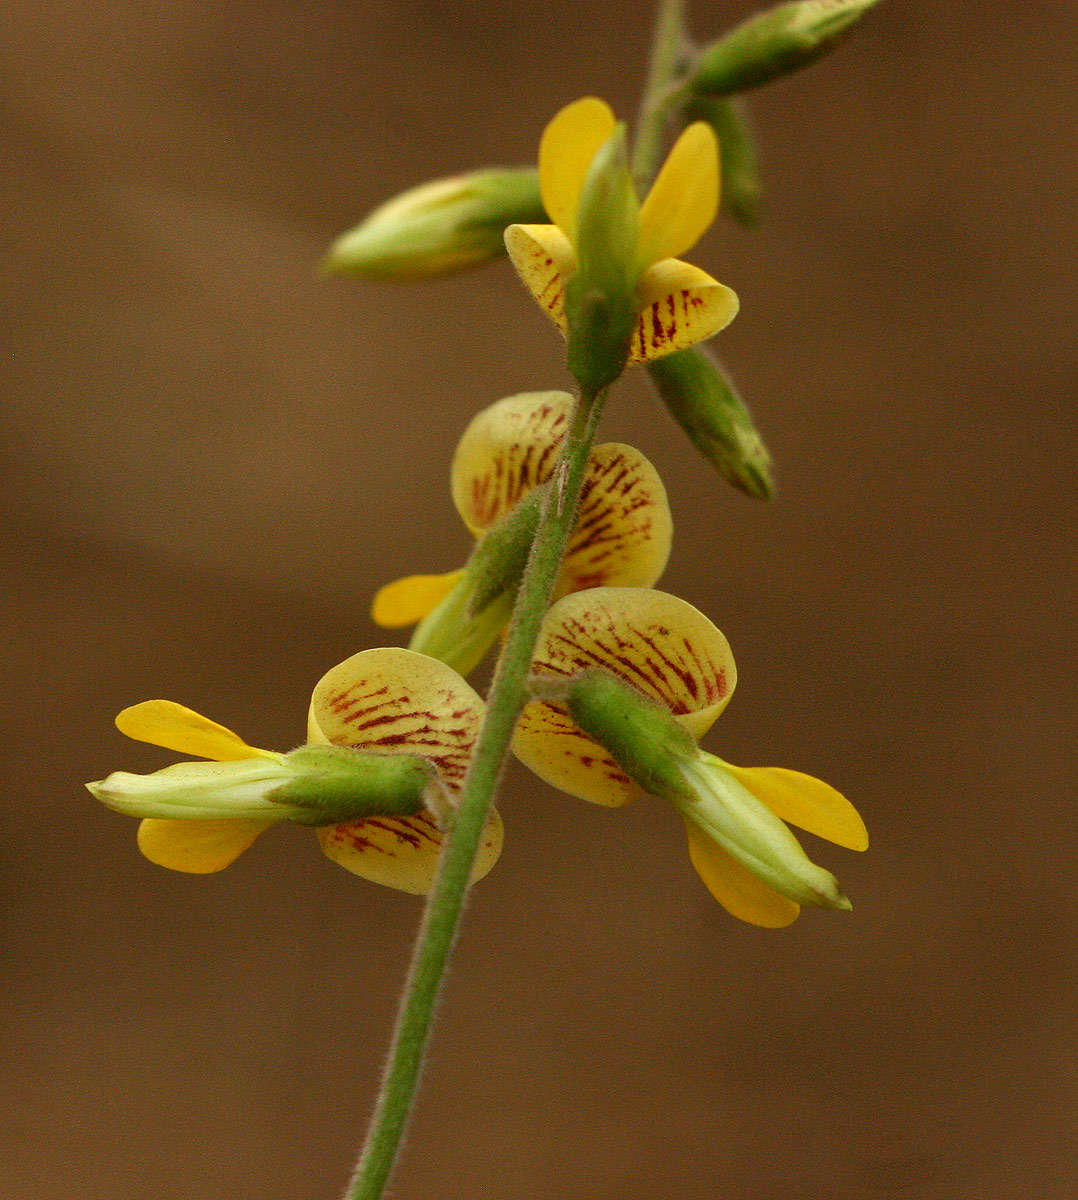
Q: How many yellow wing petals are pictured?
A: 7